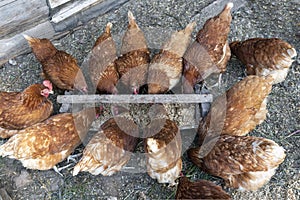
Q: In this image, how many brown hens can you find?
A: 13